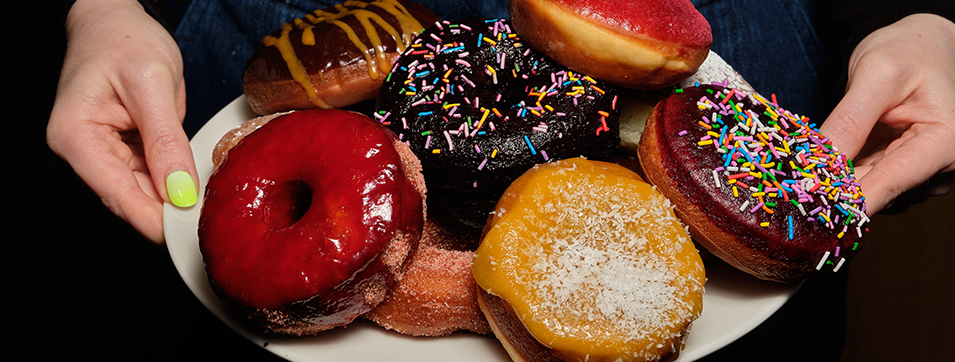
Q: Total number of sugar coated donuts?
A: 1